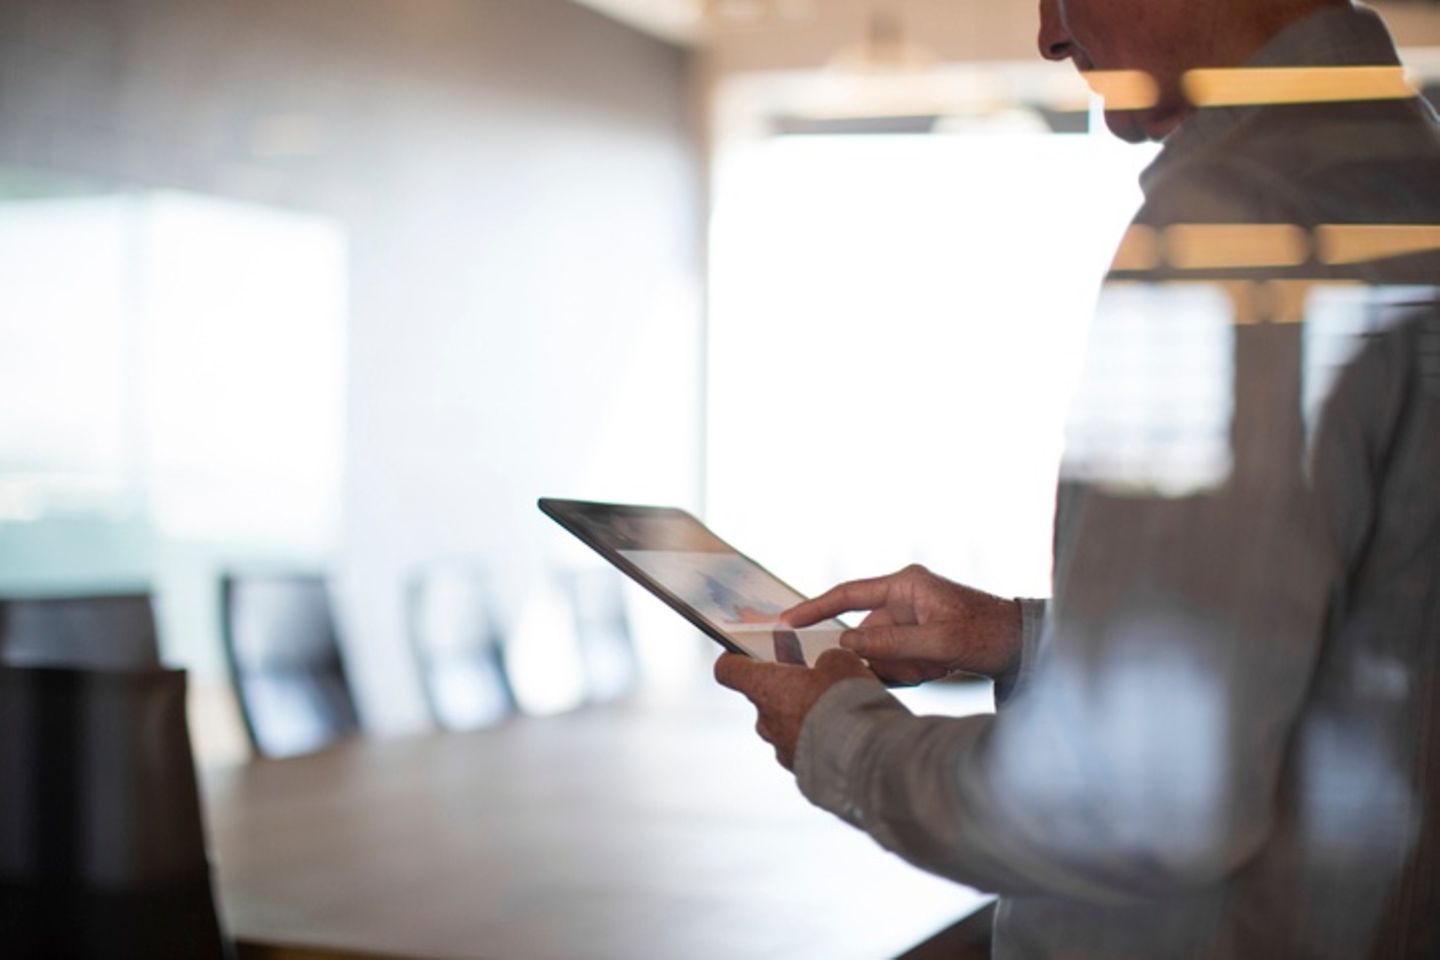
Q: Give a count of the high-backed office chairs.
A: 5